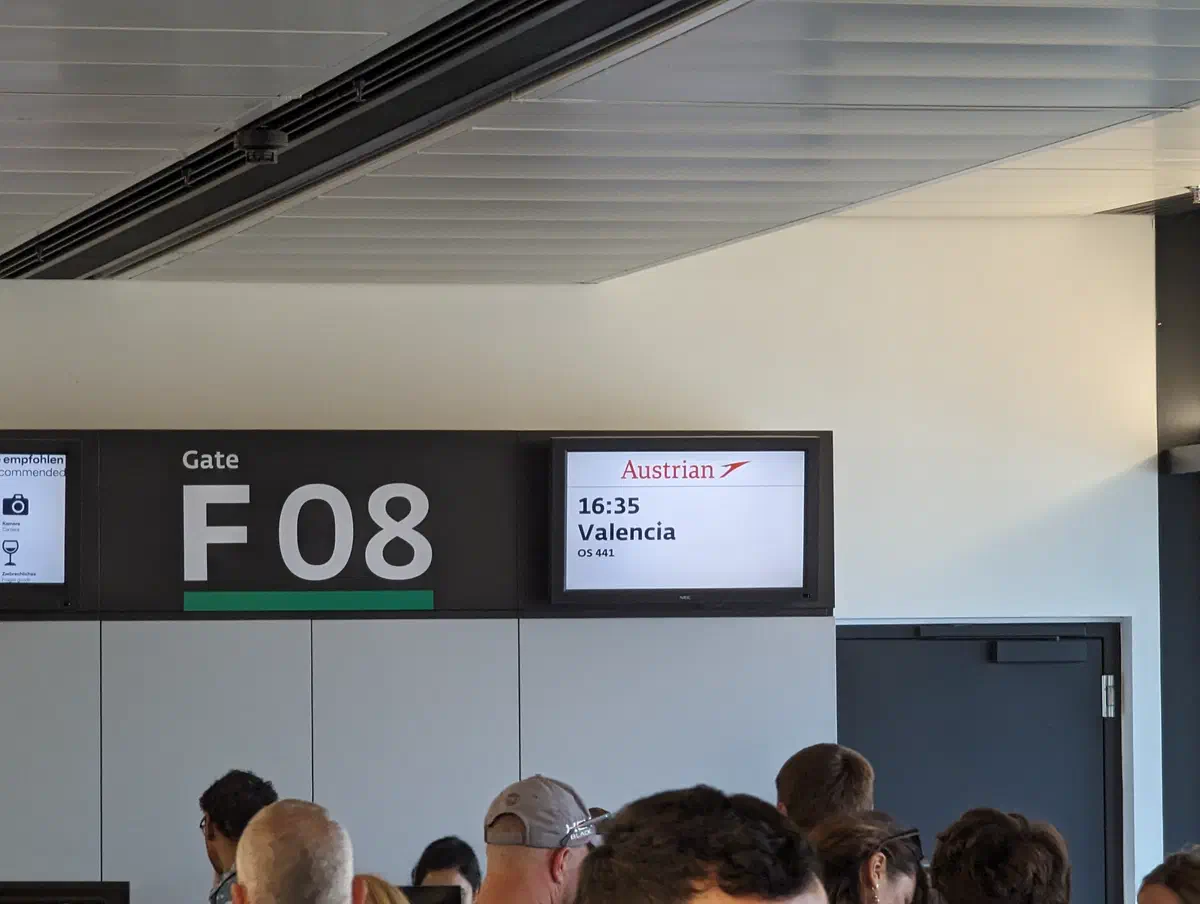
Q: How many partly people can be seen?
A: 10